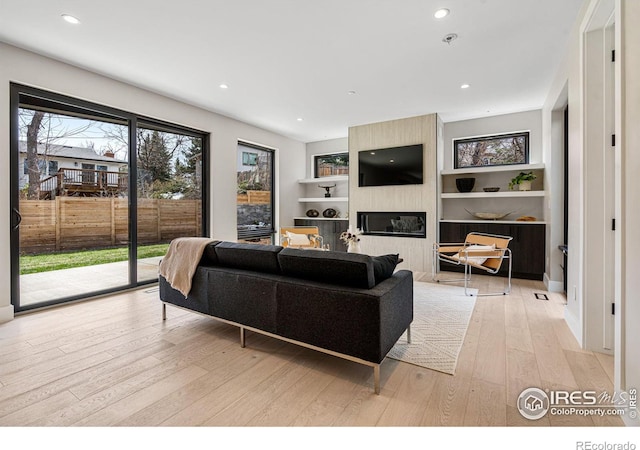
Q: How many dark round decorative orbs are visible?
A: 2